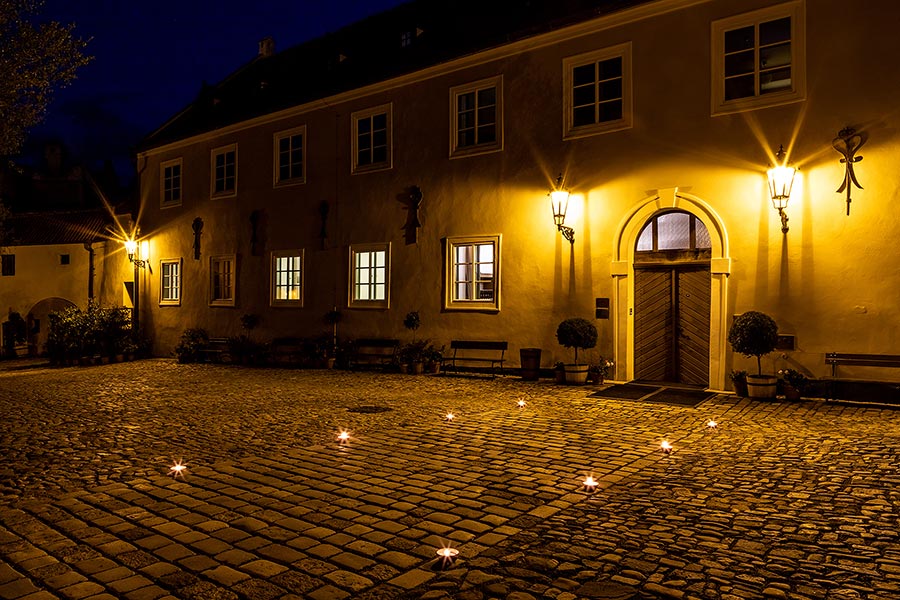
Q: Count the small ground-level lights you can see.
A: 8